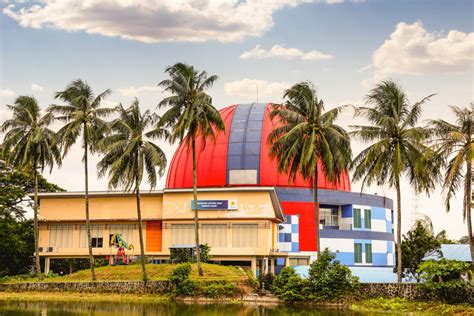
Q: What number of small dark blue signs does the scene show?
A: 1